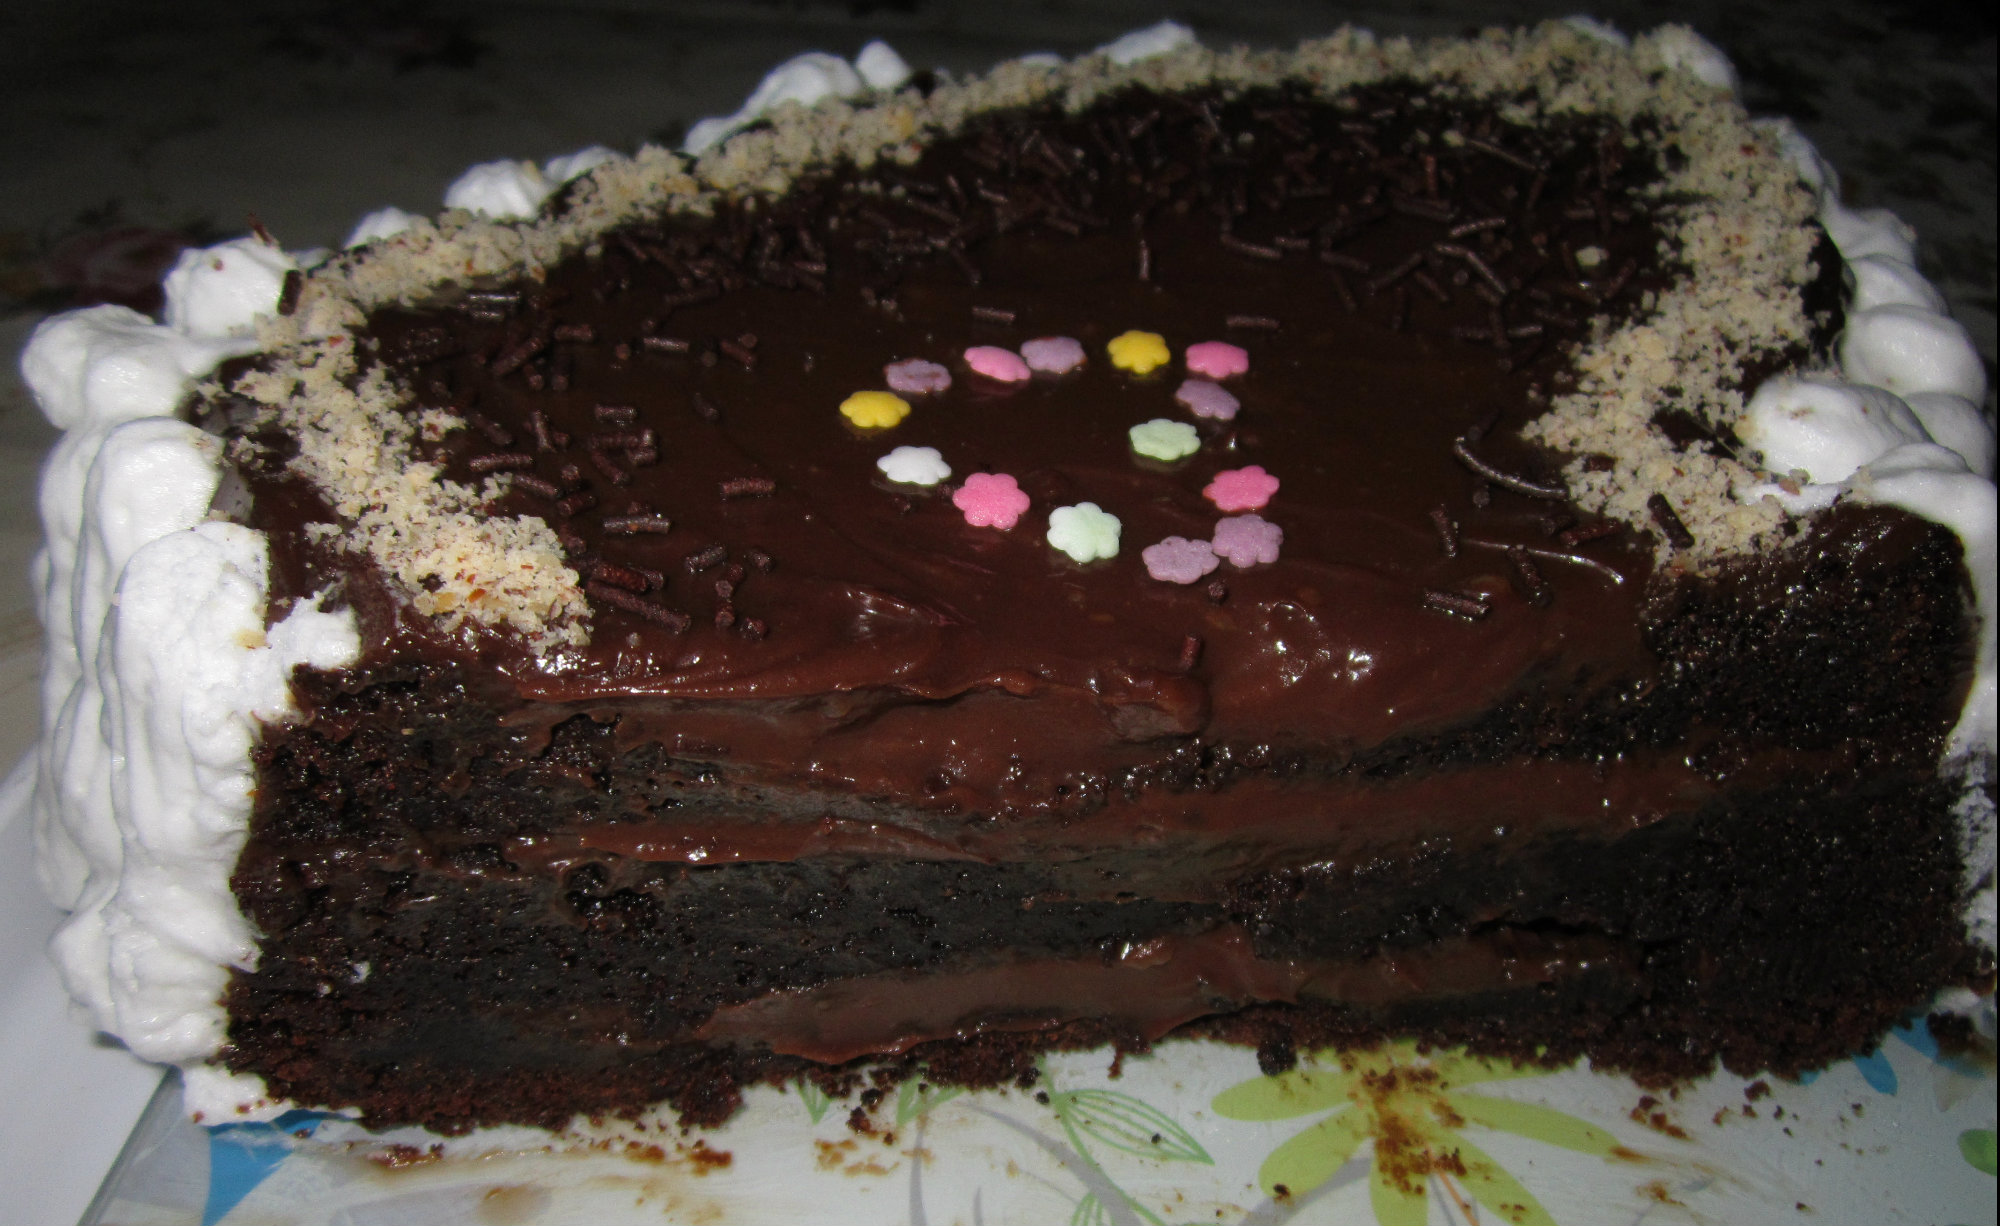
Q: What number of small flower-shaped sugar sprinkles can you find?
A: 14